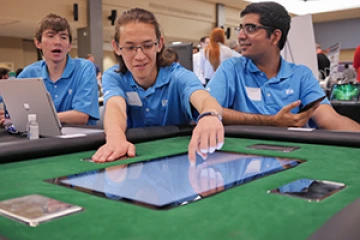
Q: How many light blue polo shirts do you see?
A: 3